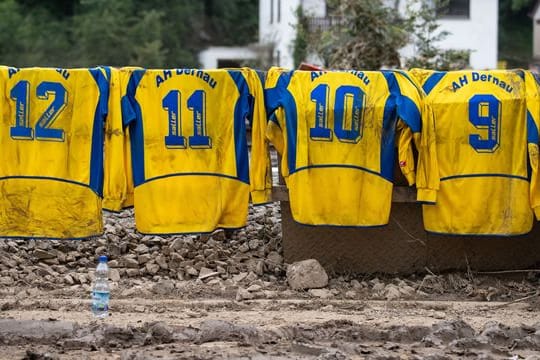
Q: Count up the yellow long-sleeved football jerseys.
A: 4